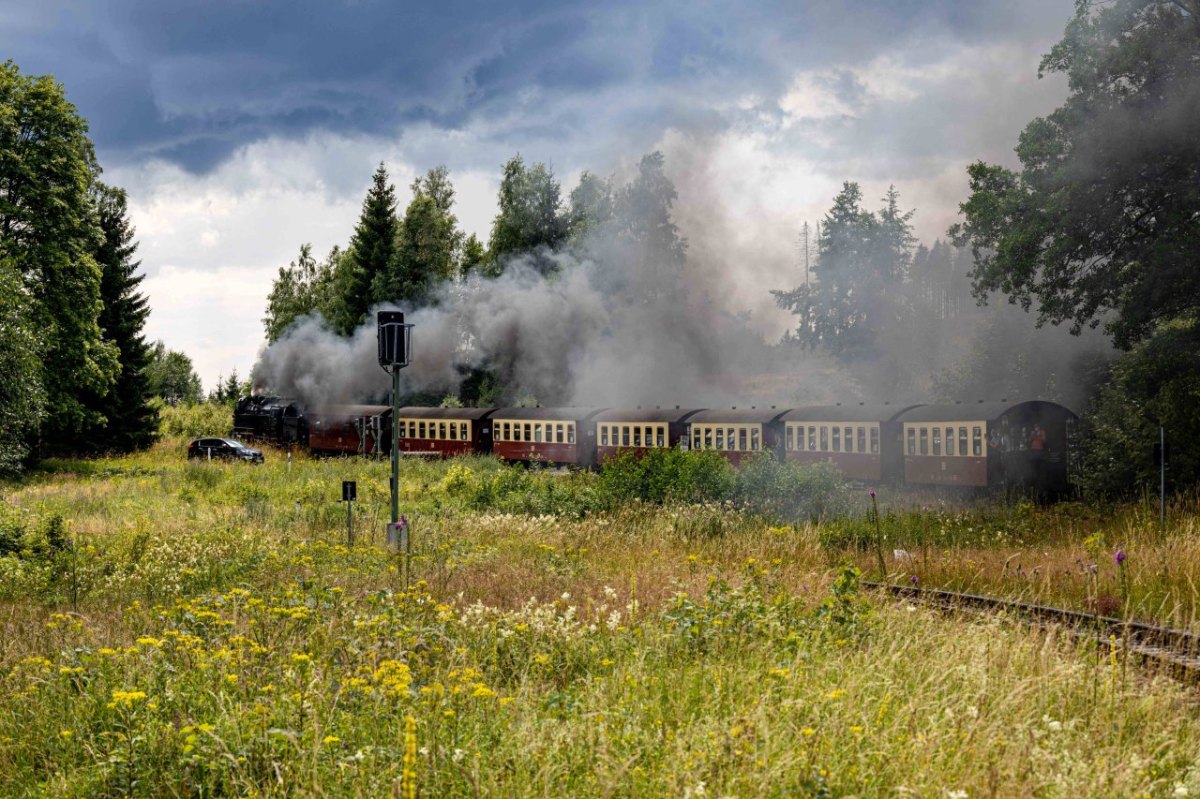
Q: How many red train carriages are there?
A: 7